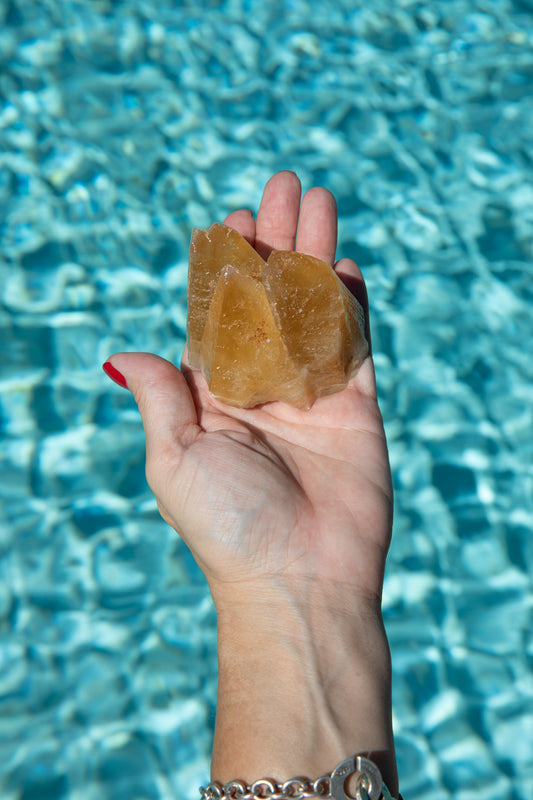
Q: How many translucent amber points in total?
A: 3